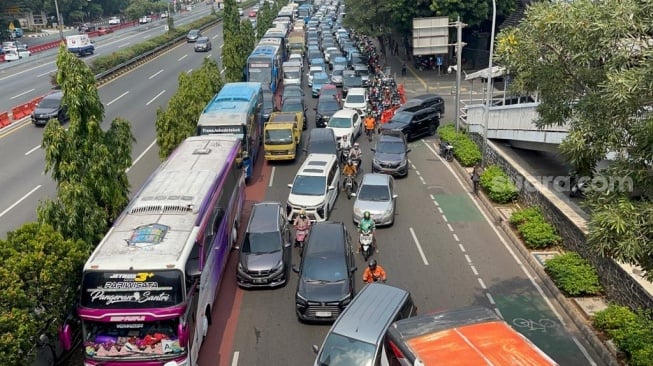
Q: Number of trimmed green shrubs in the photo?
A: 5